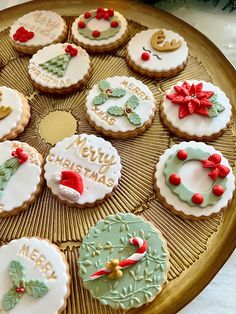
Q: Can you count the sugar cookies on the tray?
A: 12